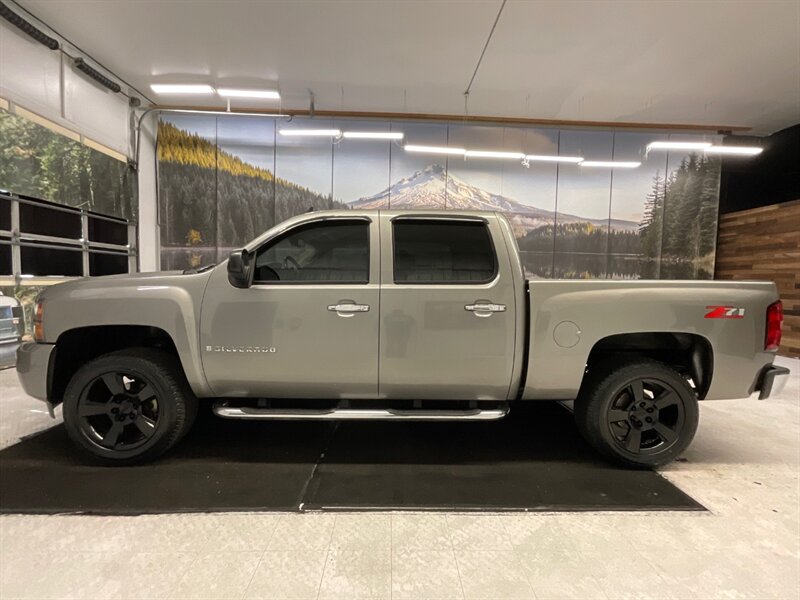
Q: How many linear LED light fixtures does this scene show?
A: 10